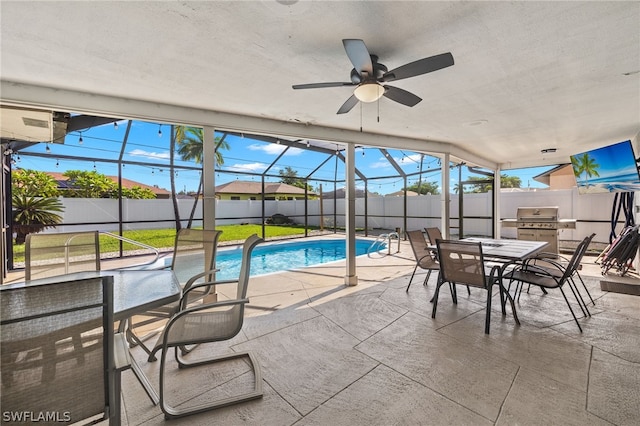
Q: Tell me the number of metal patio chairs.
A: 9